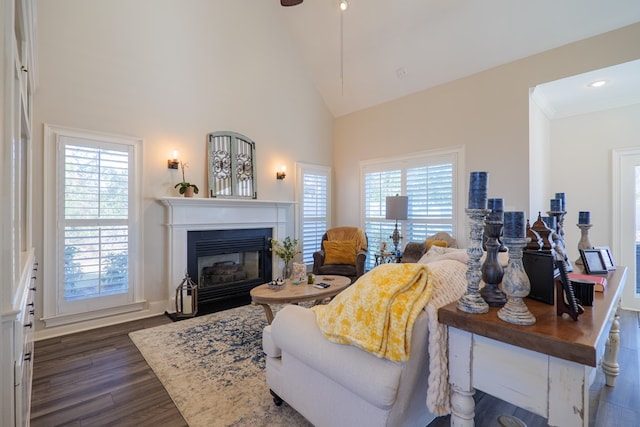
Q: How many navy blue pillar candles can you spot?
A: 7